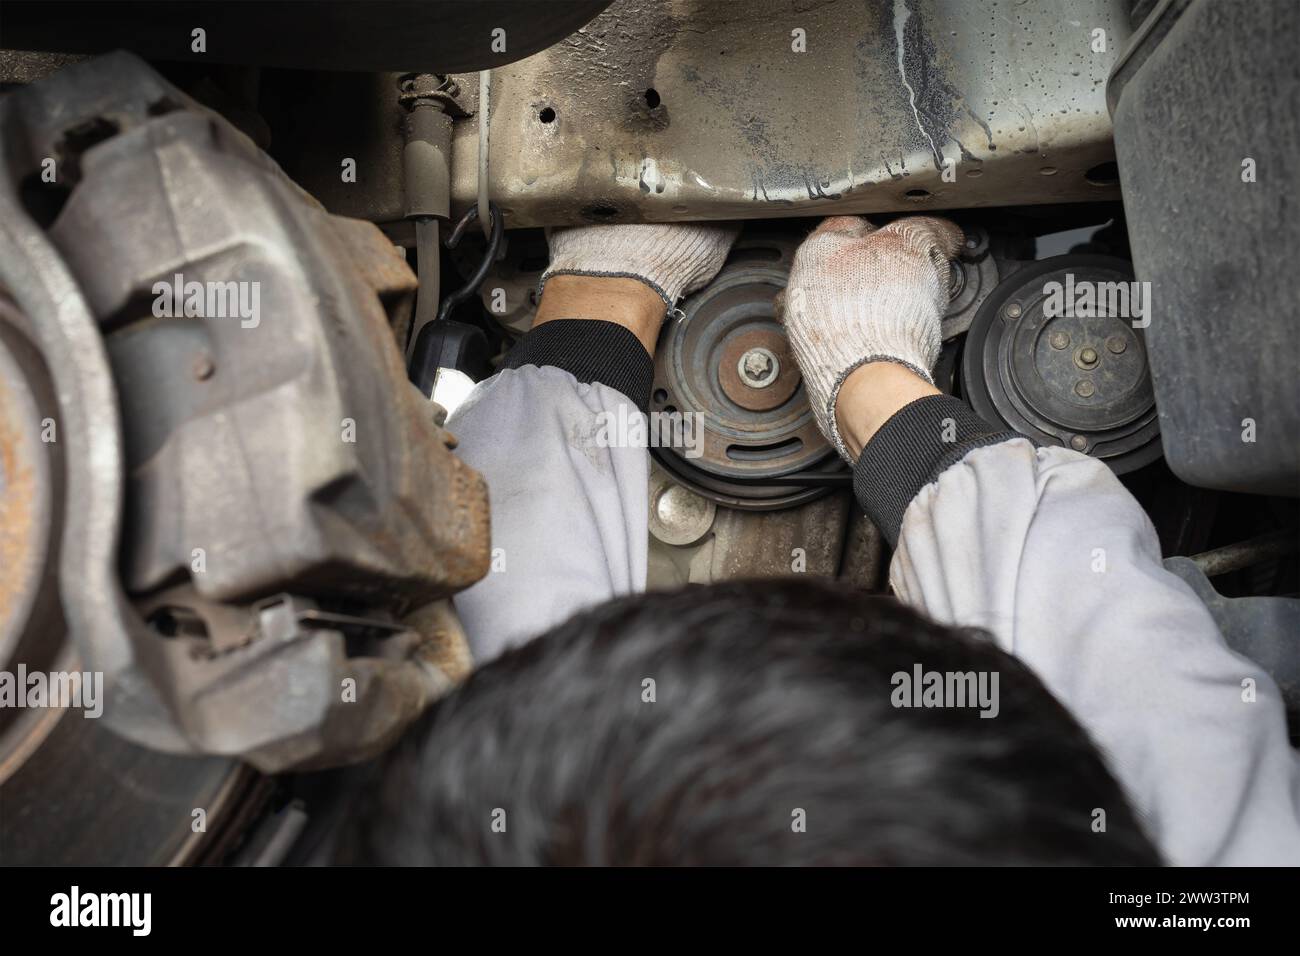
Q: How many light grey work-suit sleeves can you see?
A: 2